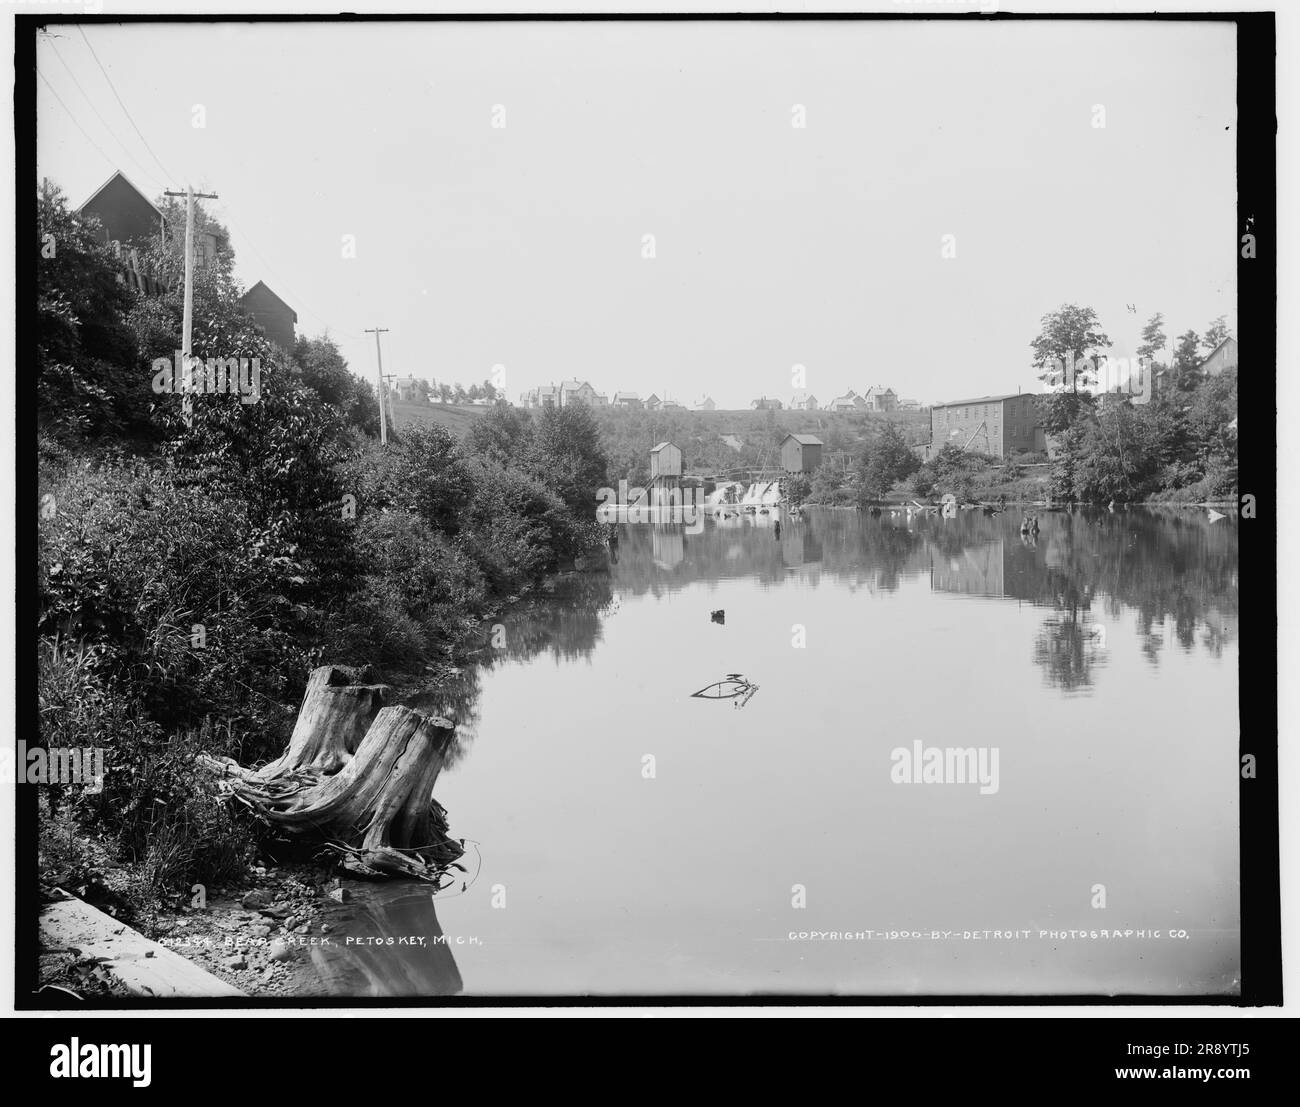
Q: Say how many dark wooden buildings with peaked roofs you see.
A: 2